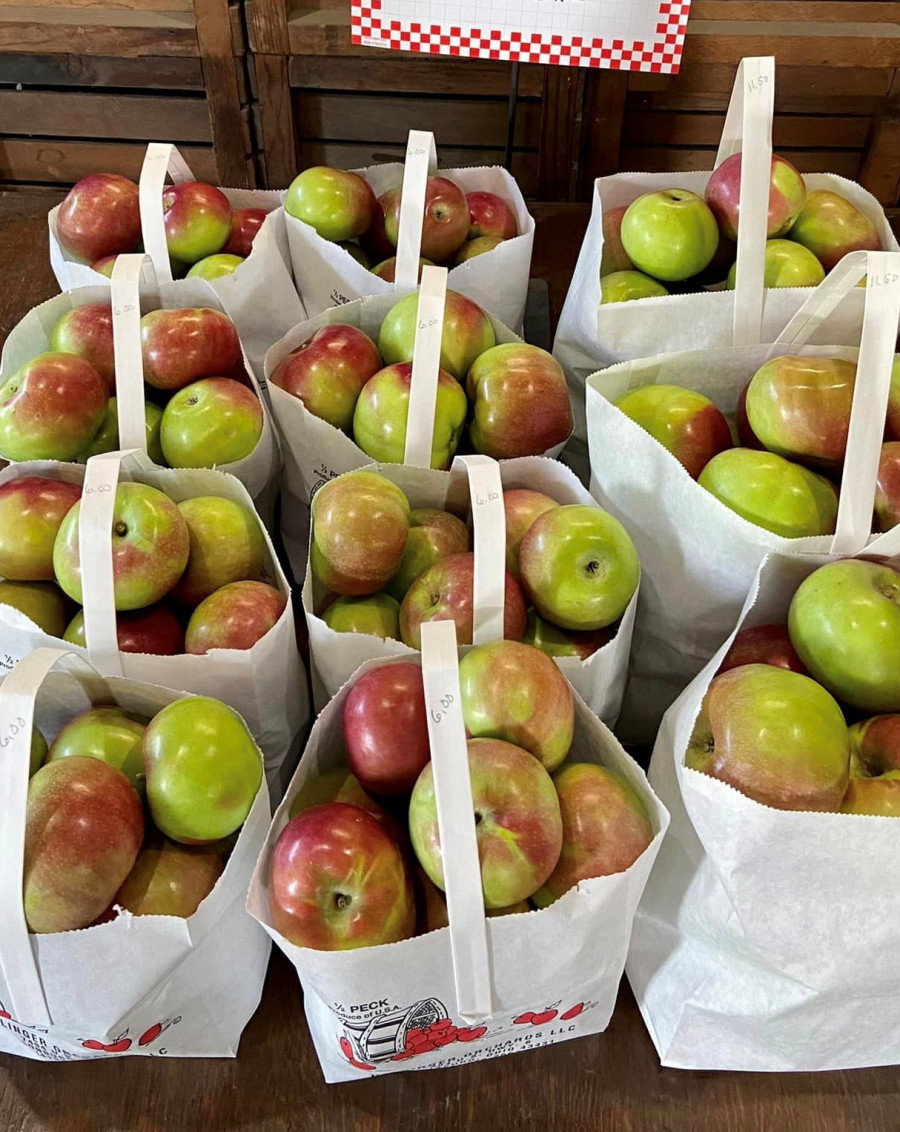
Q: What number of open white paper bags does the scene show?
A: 11